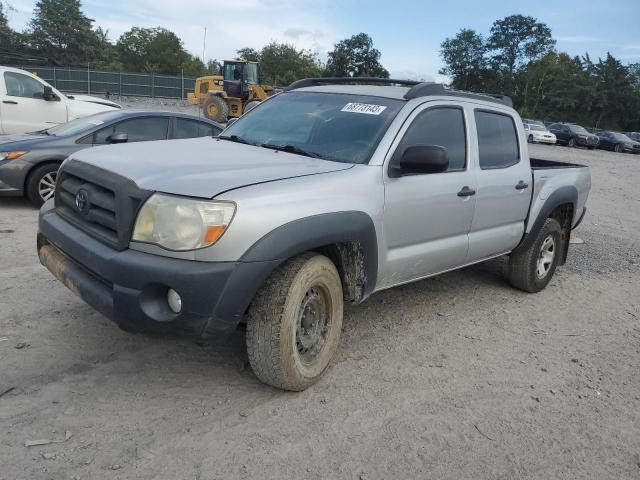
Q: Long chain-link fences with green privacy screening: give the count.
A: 1